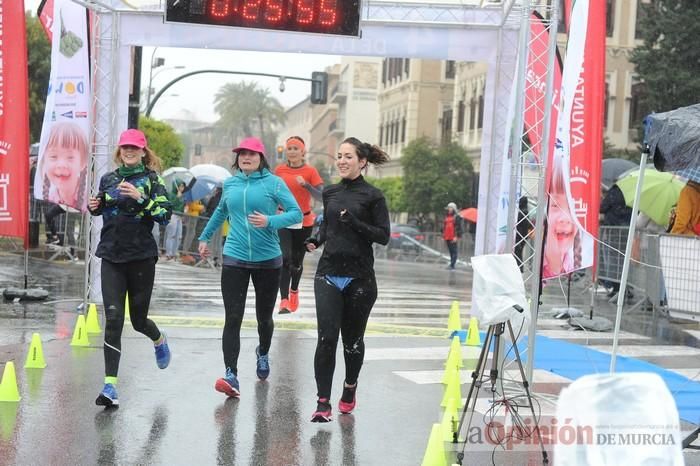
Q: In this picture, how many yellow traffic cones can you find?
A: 12